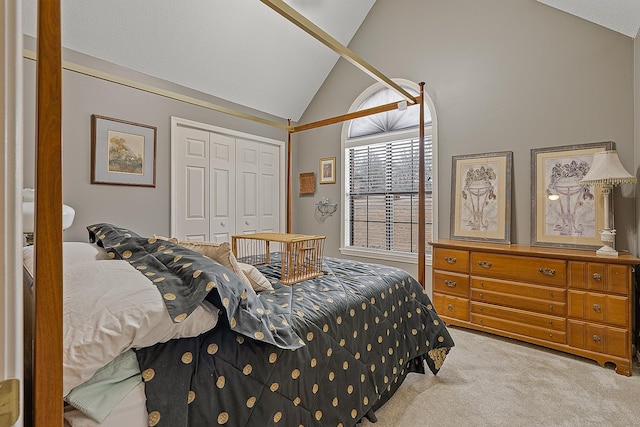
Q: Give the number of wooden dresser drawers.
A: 11